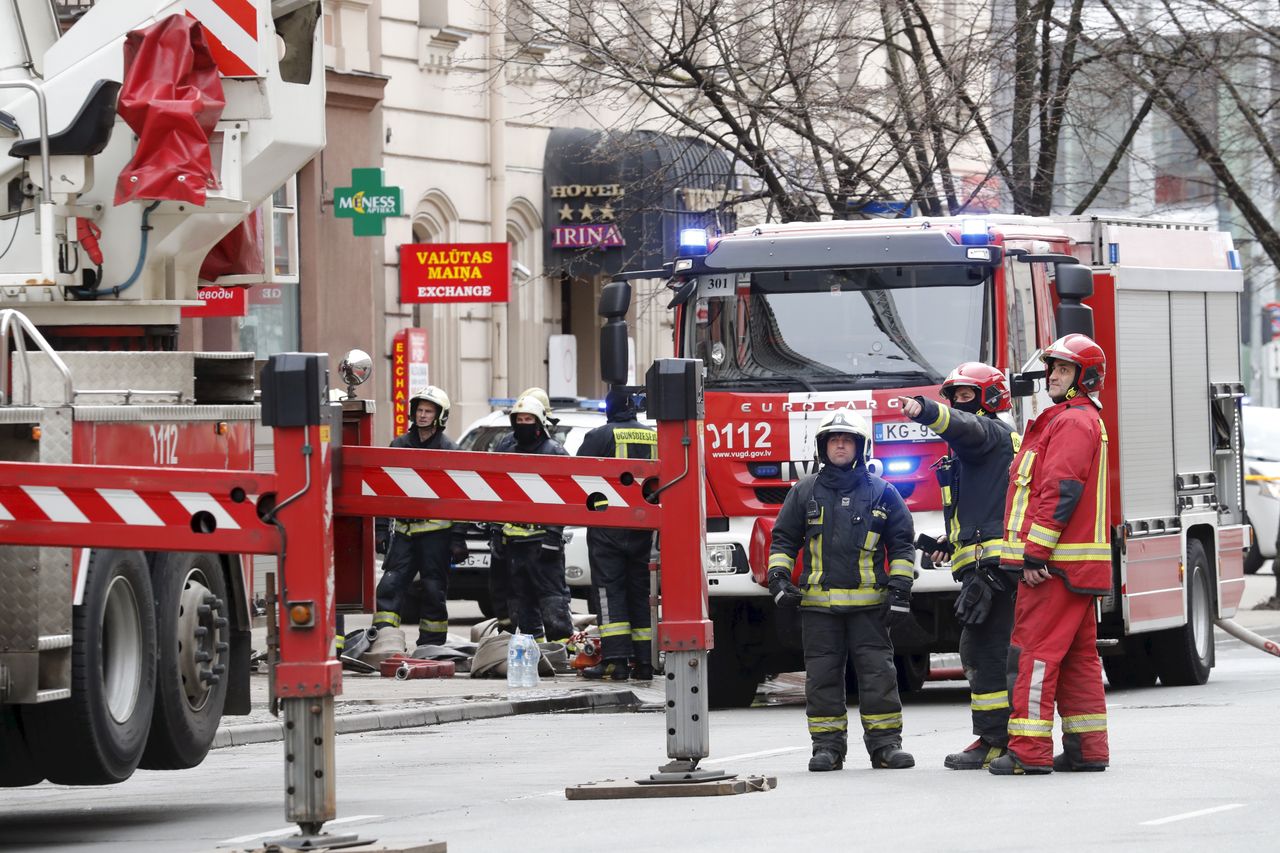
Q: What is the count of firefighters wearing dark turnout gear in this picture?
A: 6